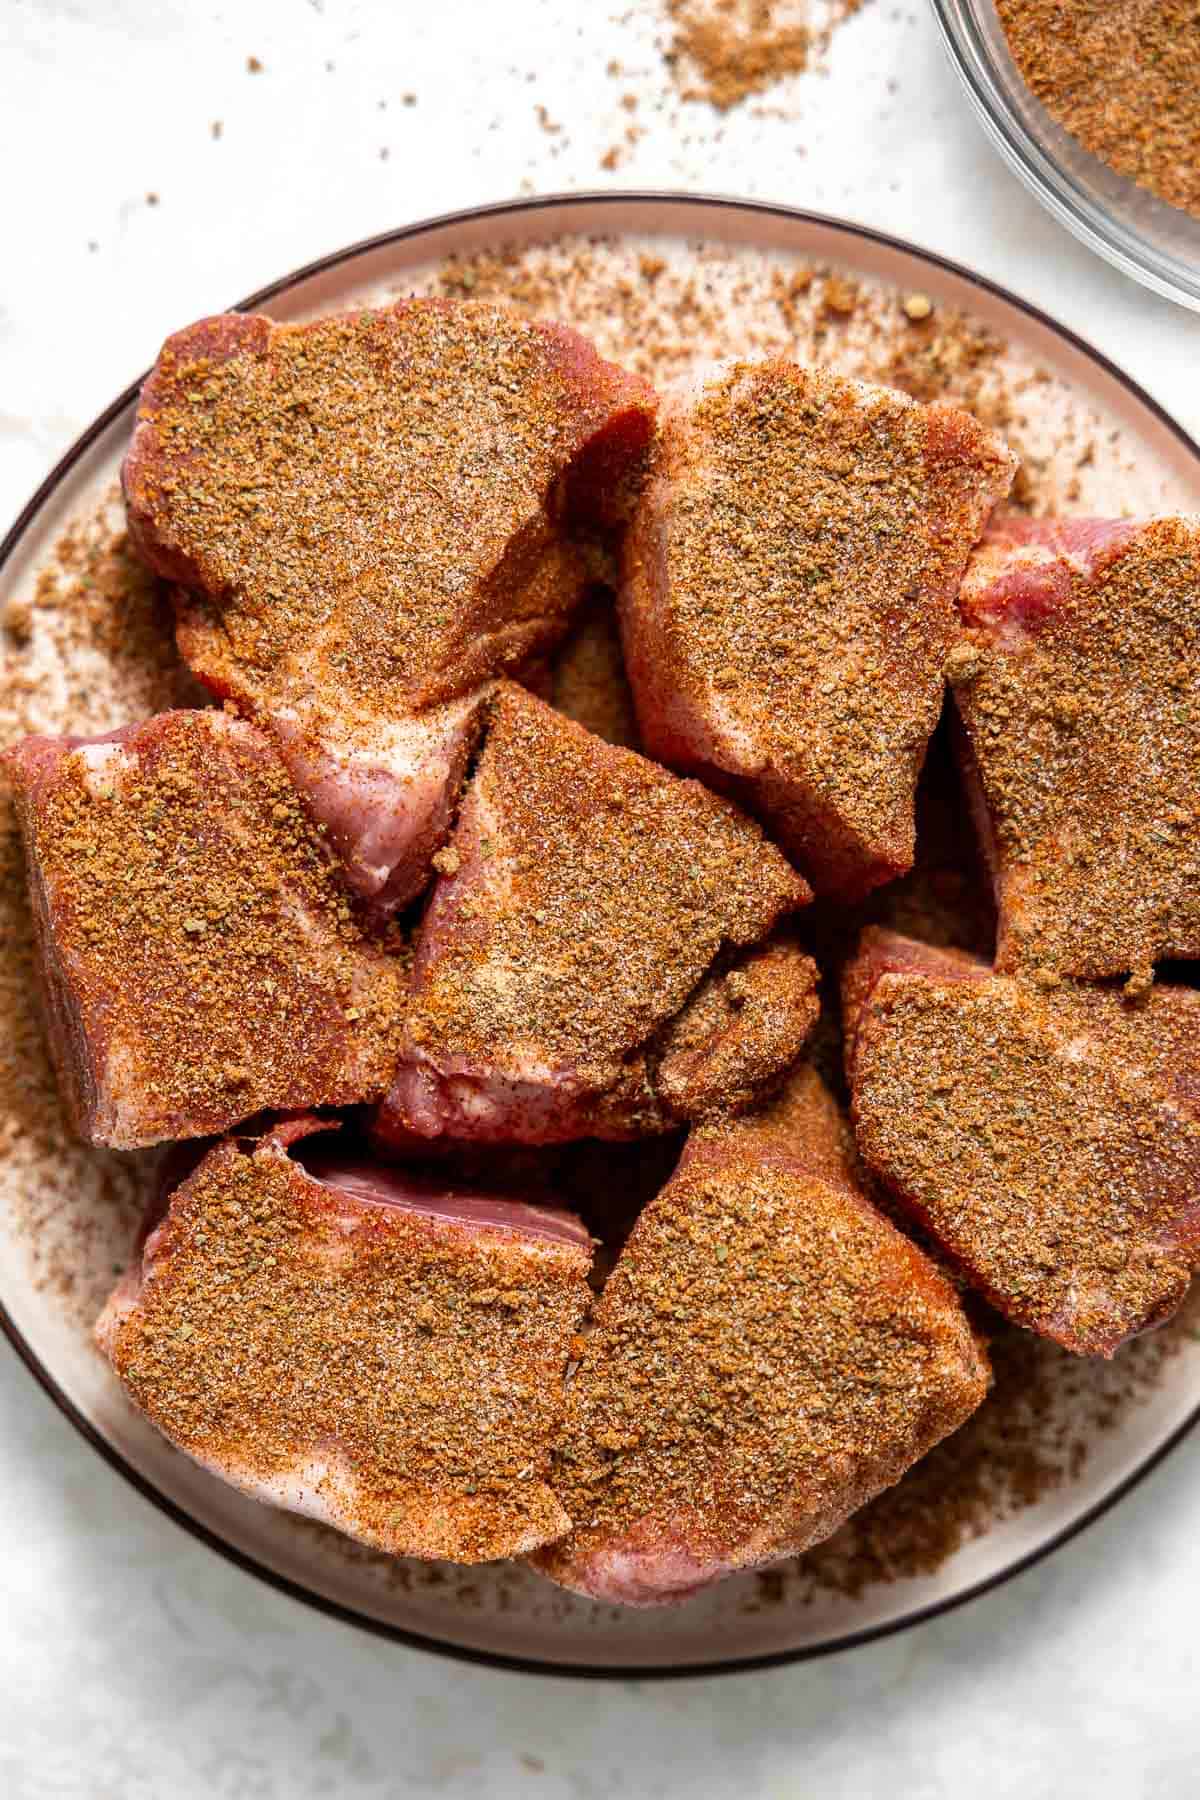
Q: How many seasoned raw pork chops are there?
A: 8